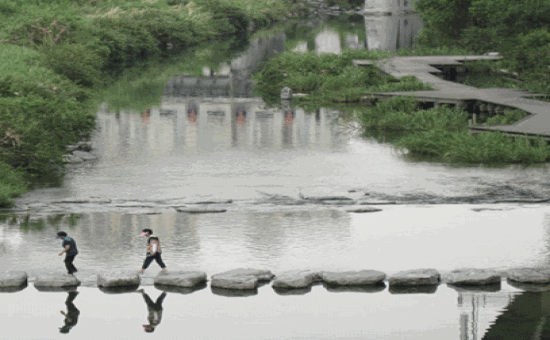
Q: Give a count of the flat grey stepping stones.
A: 10